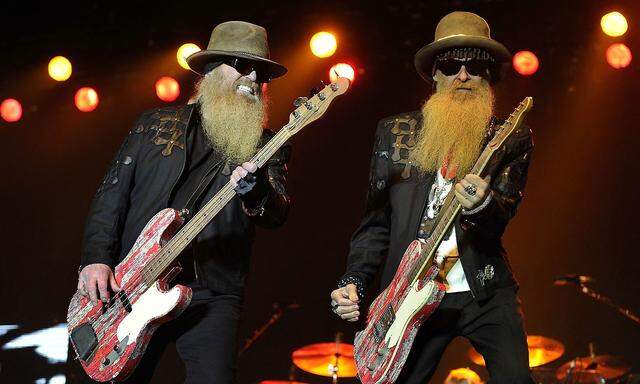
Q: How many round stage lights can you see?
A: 10